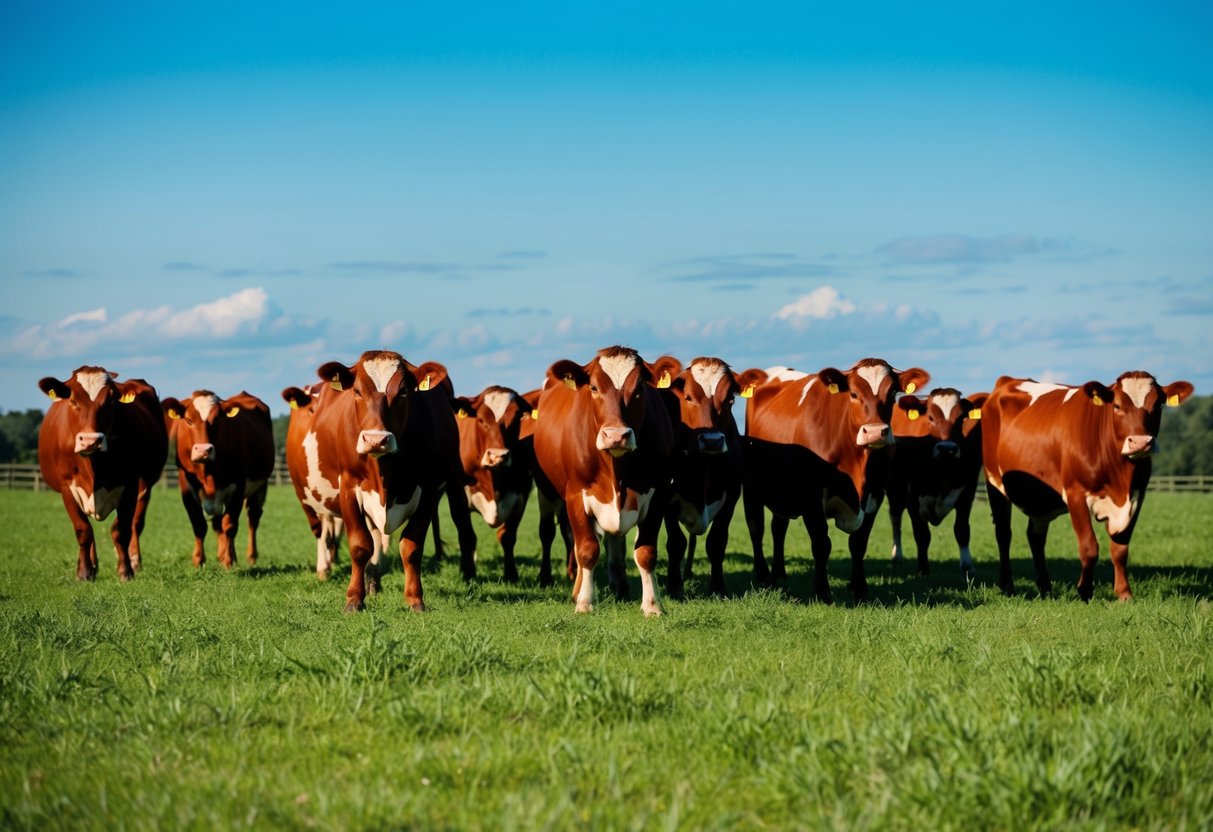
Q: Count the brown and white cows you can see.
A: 10